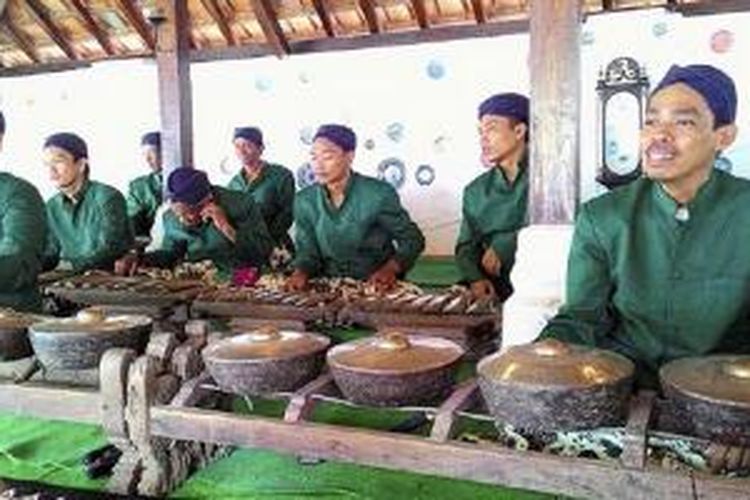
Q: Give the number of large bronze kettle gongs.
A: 6